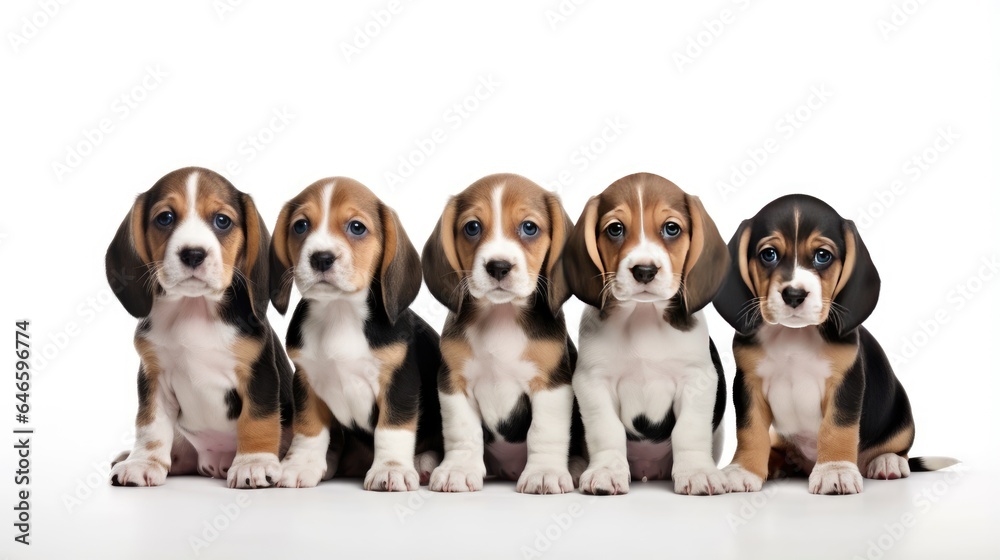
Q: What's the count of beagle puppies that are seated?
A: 5